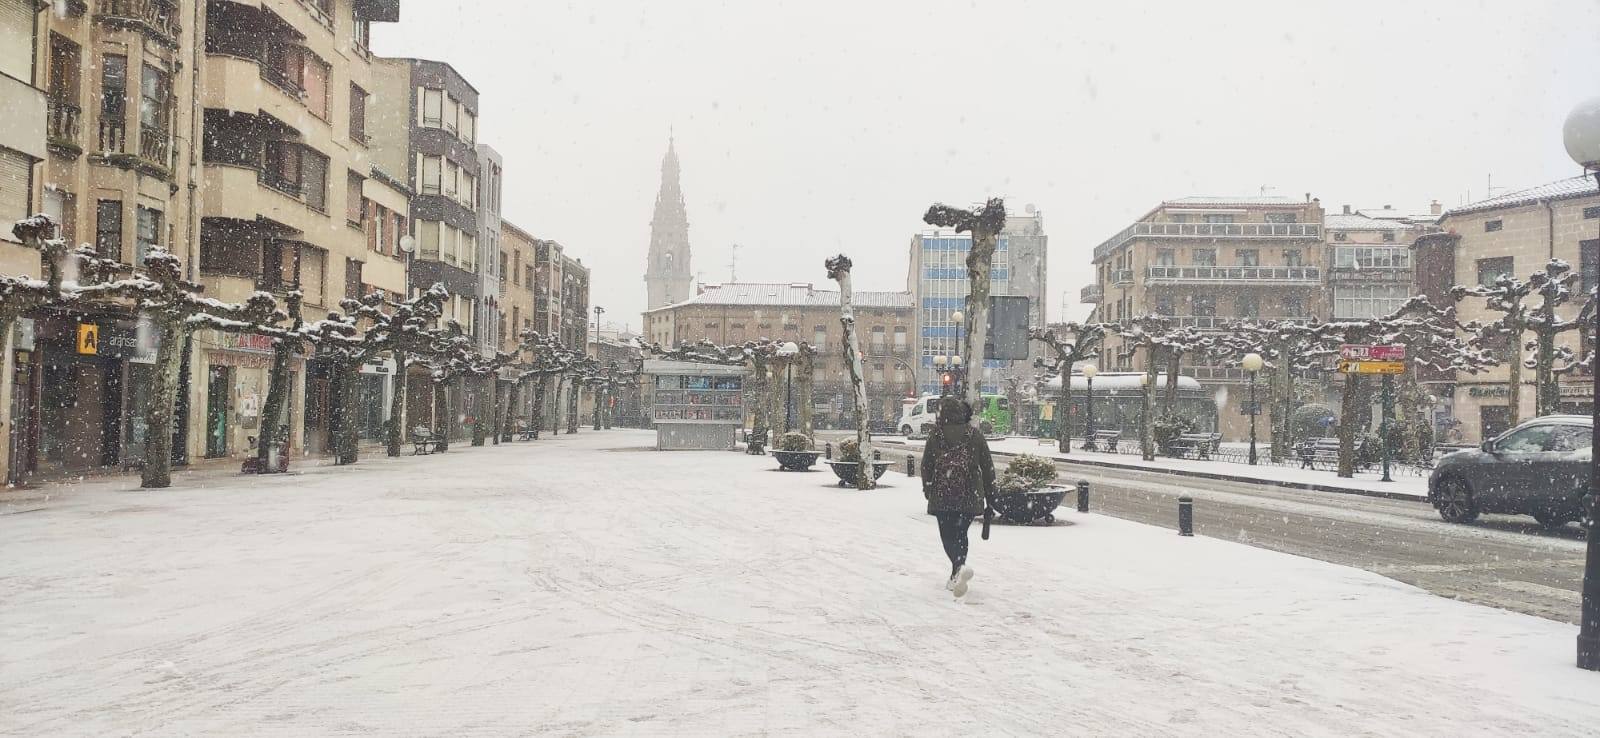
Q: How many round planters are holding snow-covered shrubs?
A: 3